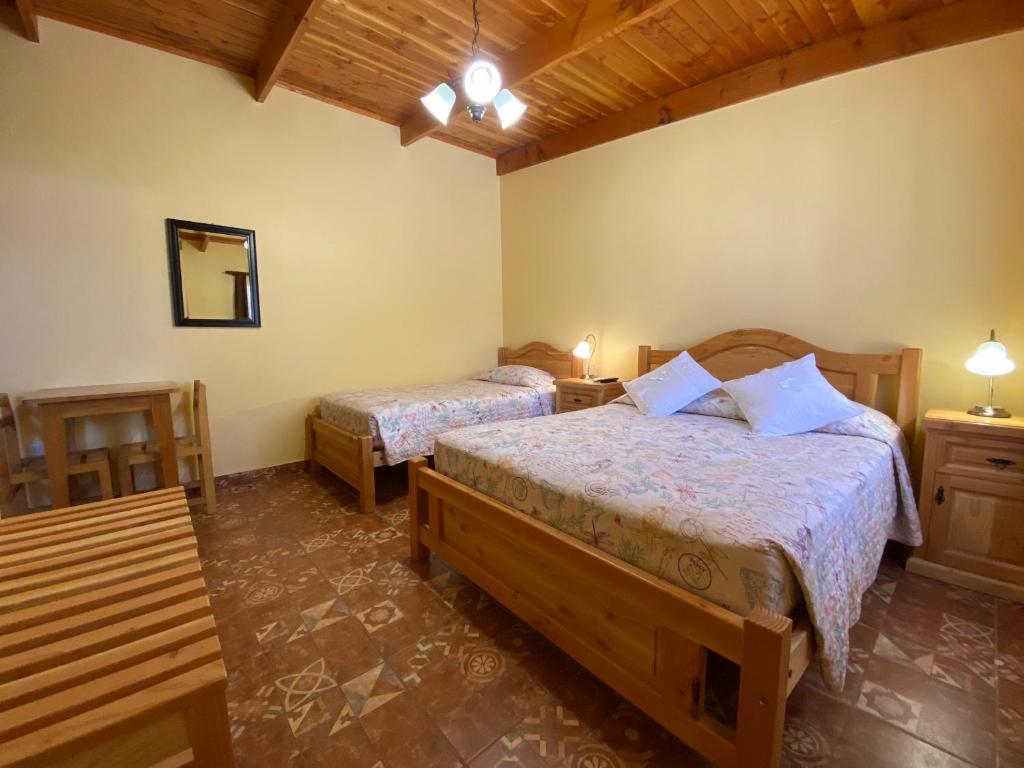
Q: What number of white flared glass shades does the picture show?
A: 5